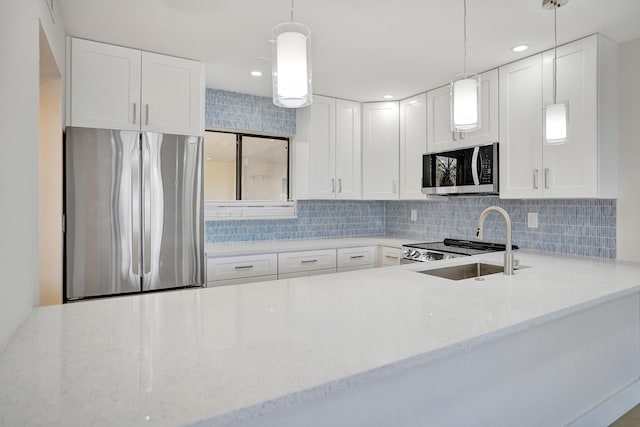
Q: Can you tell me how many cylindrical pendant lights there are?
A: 3